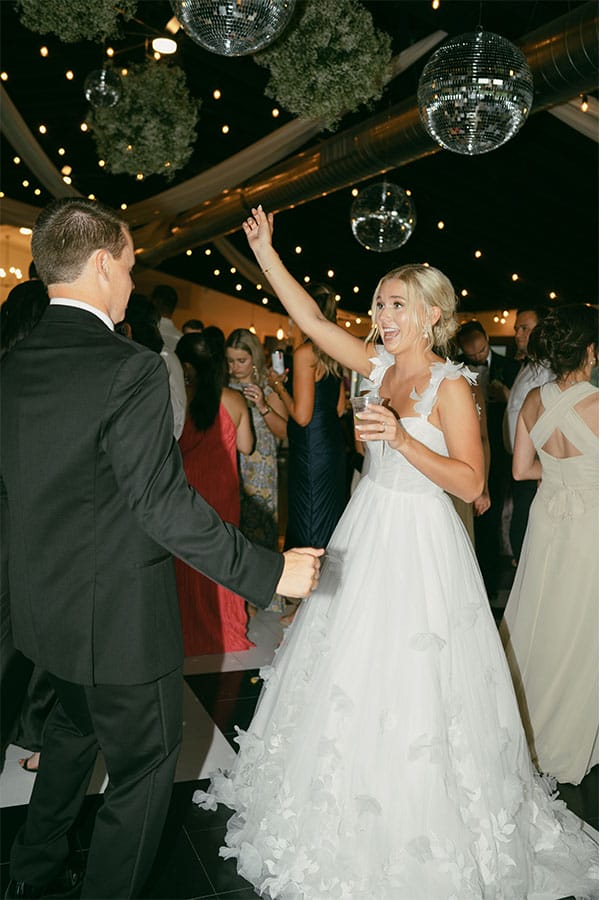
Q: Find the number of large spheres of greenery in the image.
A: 3